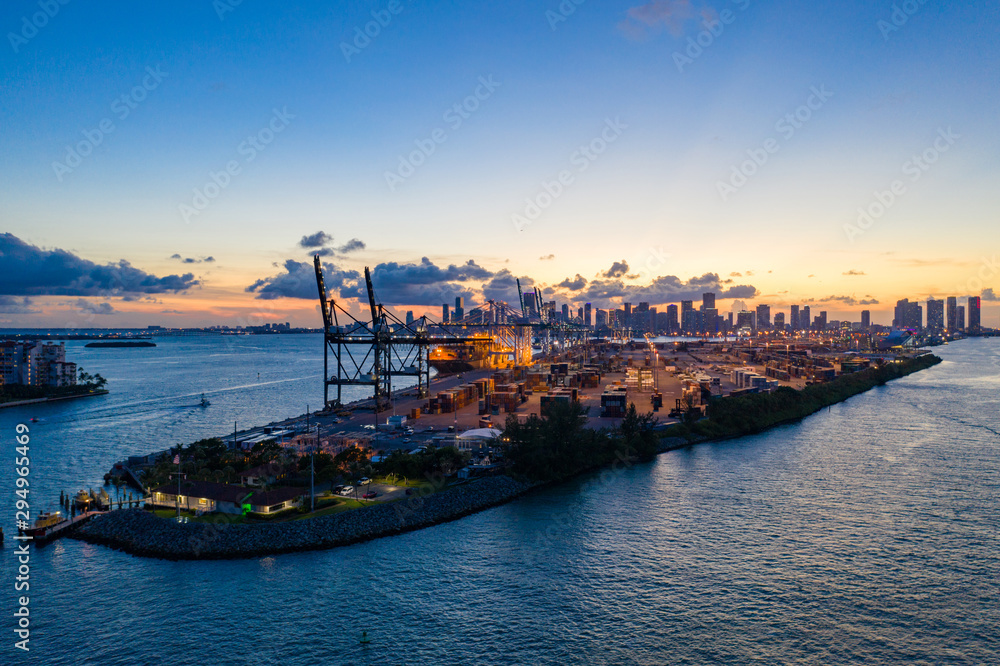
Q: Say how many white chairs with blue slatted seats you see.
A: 0